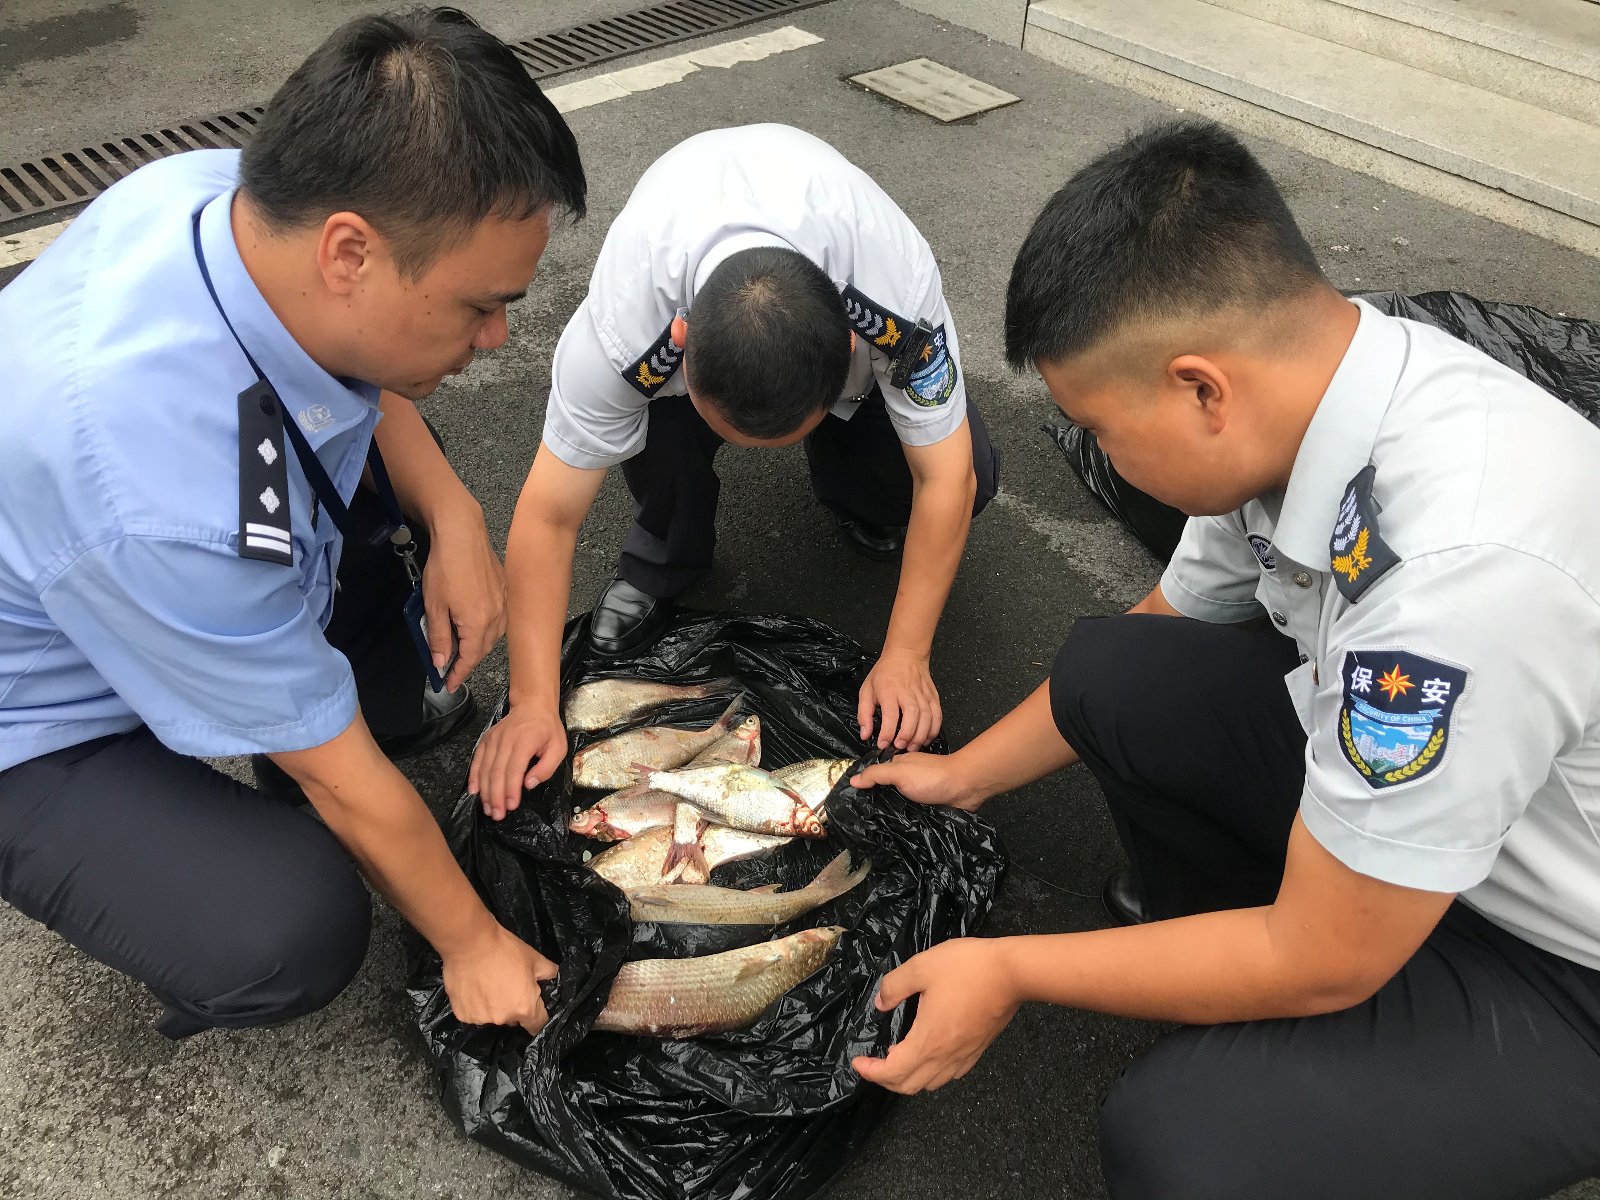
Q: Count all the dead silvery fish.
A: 9